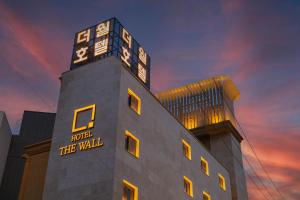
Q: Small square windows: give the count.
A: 8